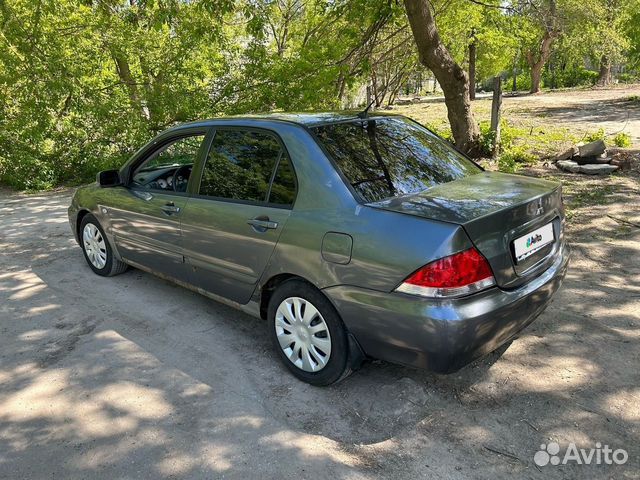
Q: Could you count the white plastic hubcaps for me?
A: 2